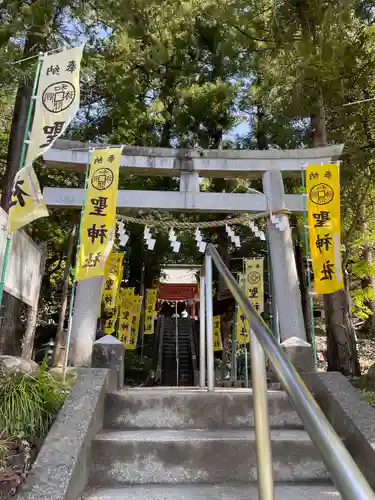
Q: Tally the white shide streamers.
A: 7